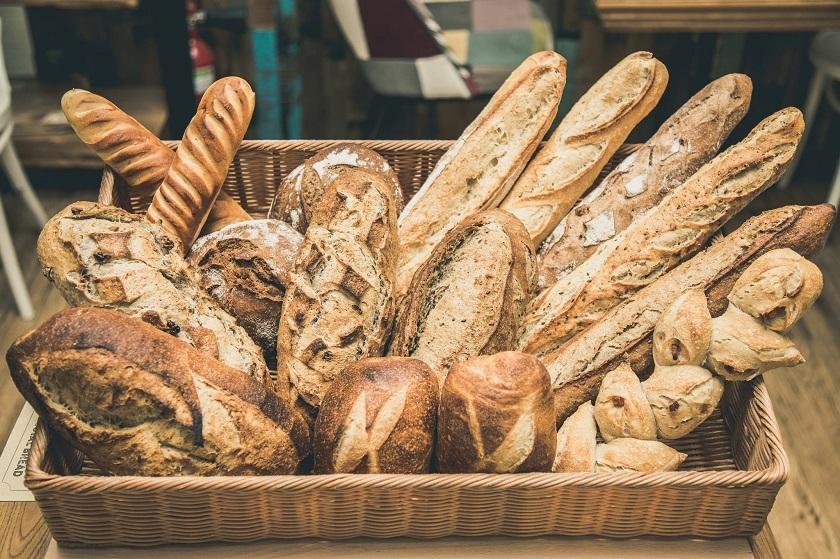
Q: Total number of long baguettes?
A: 5